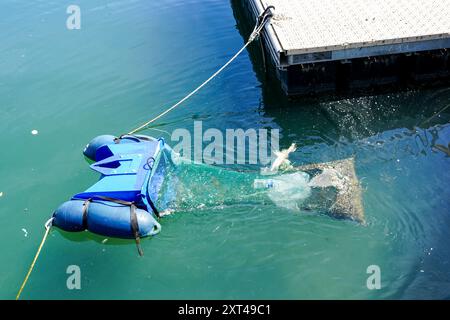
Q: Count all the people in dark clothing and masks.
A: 0